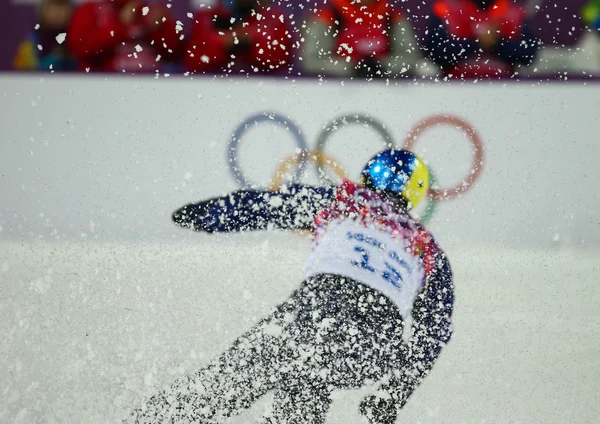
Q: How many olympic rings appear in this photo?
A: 5